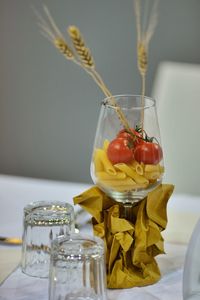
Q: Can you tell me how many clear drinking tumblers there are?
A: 2